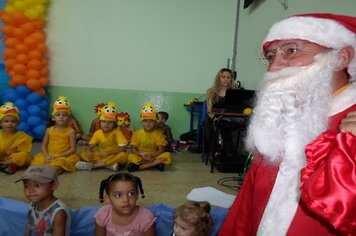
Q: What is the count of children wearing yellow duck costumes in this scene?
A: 4